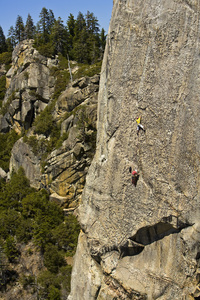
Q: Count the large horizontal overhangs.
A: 1